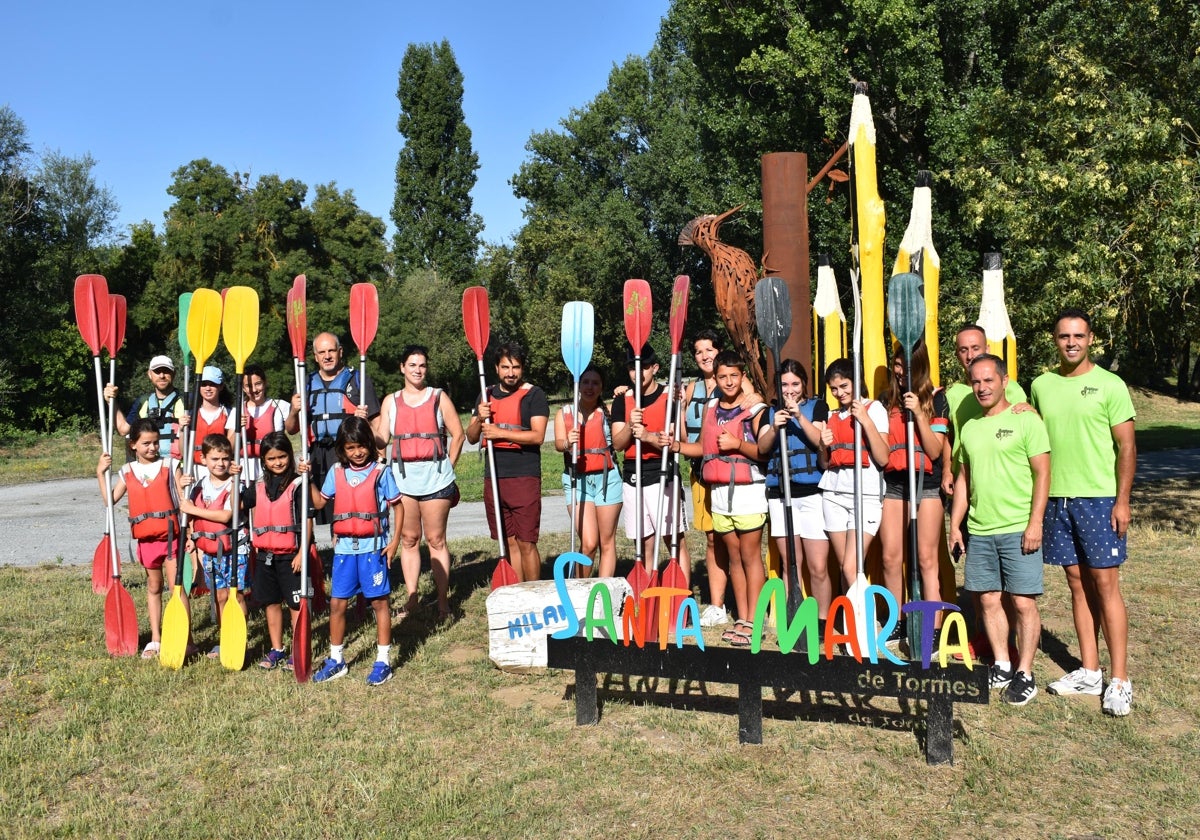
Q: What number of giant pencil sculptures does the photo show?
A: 4